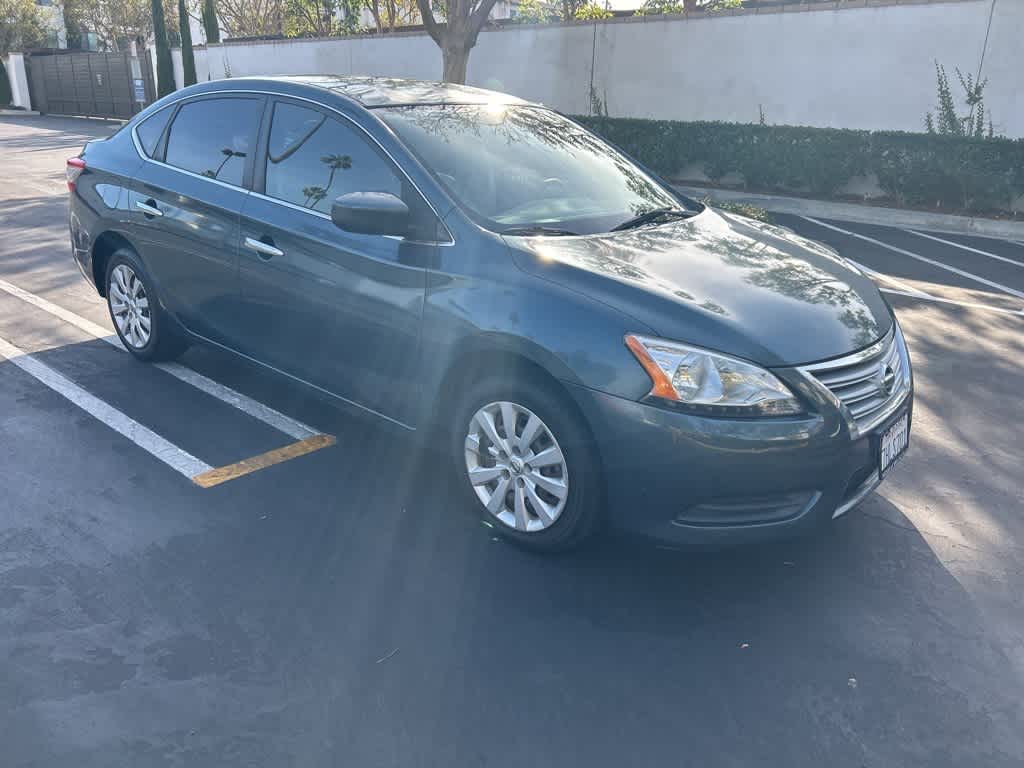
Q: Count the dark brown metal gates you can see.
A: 1